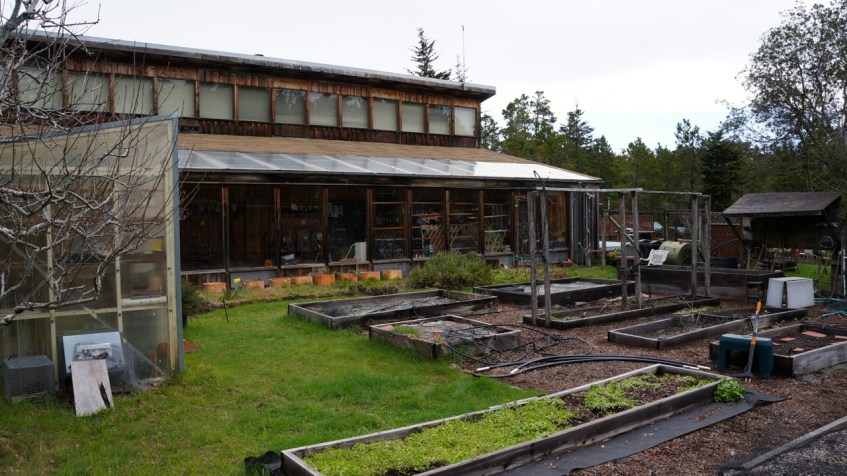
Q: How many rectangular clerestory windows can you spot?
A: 13